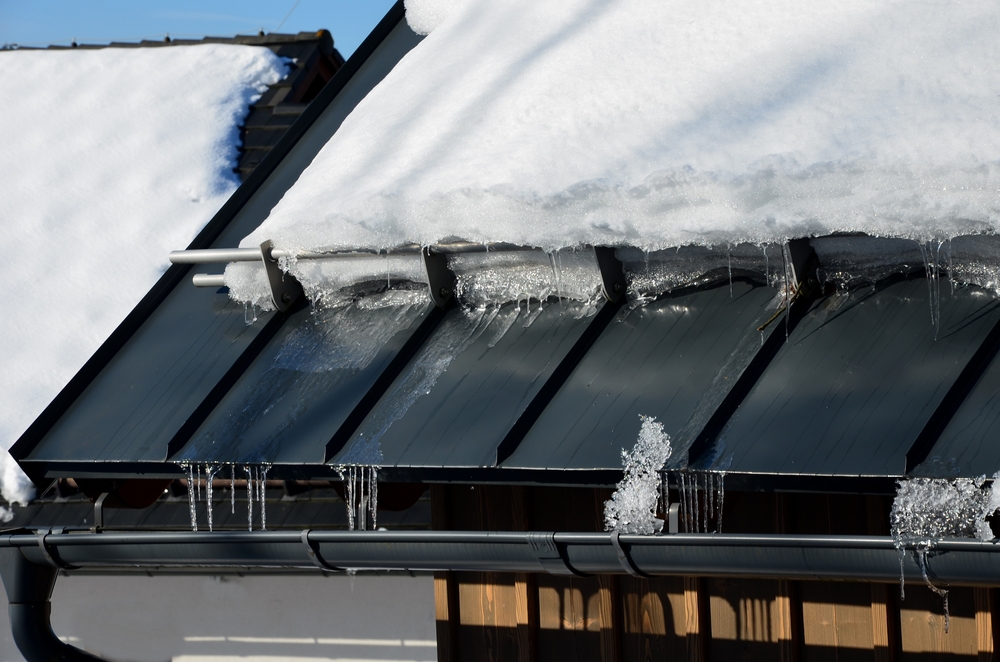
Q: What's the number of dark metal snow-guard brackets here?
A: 4